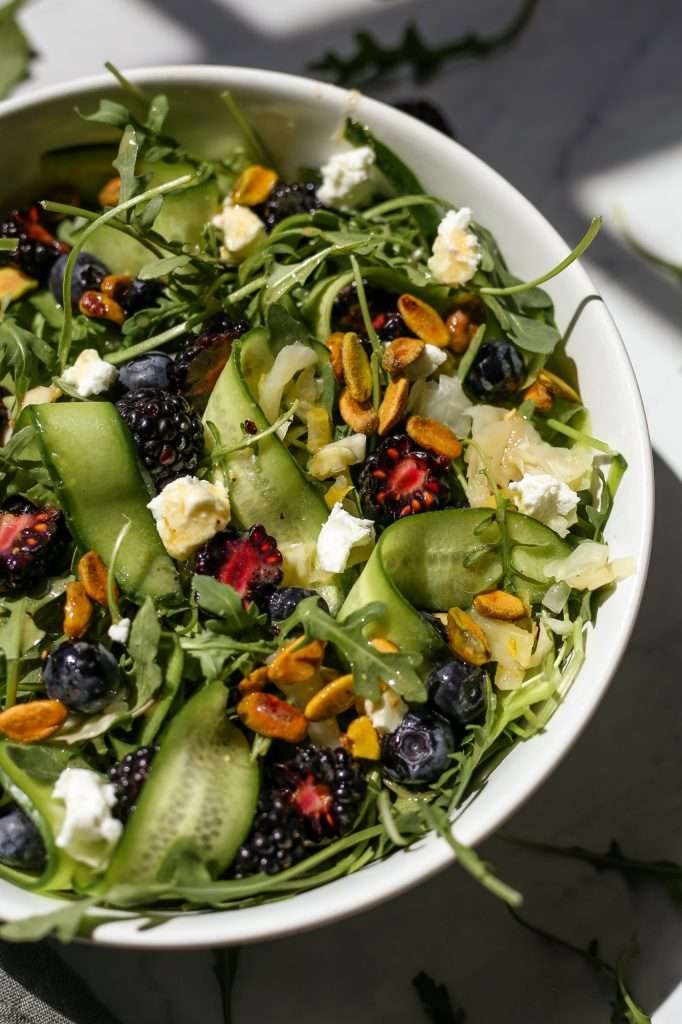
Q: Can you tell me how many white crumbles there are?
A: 11